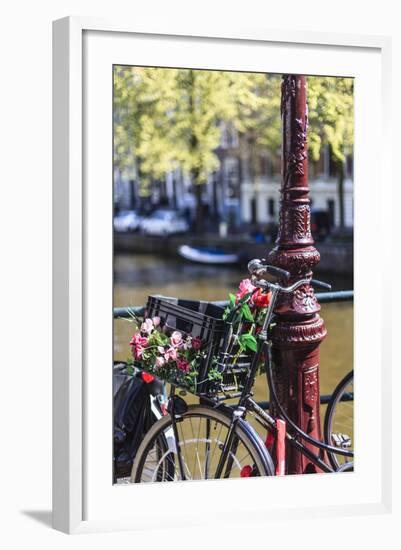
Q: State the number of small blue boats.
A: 1